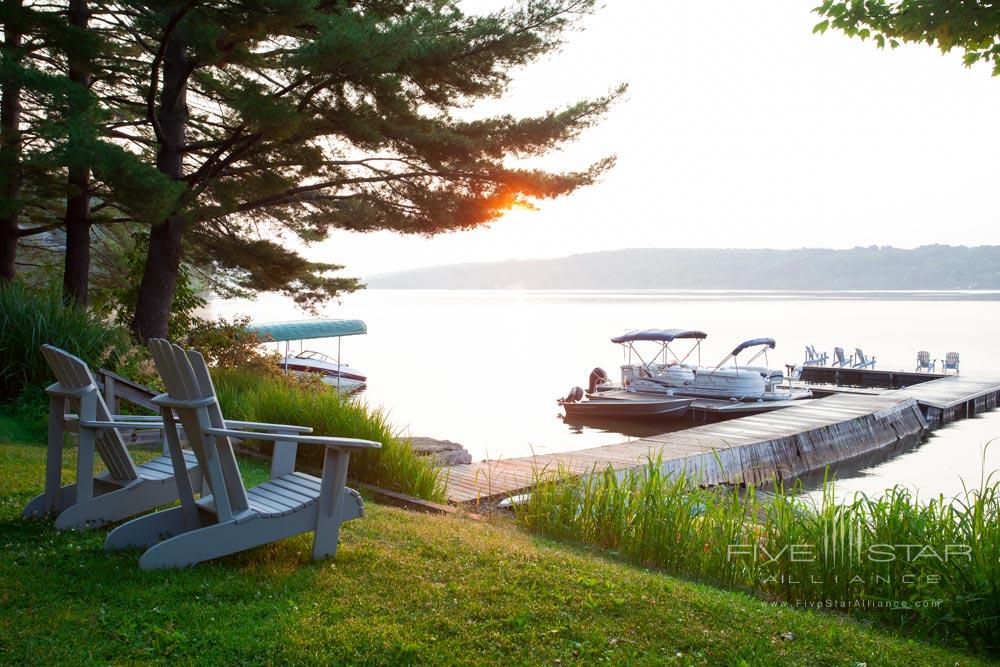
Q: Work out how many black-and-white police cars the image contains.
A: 0